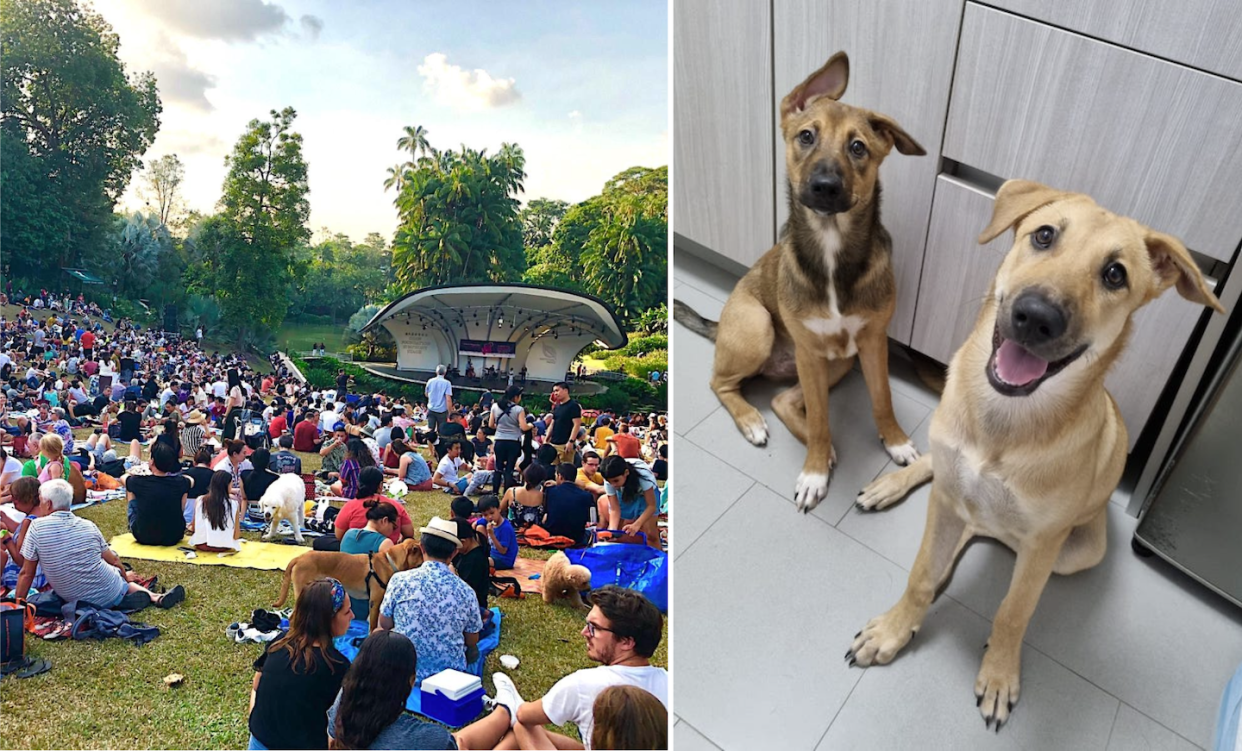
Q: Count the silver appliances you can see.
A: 1